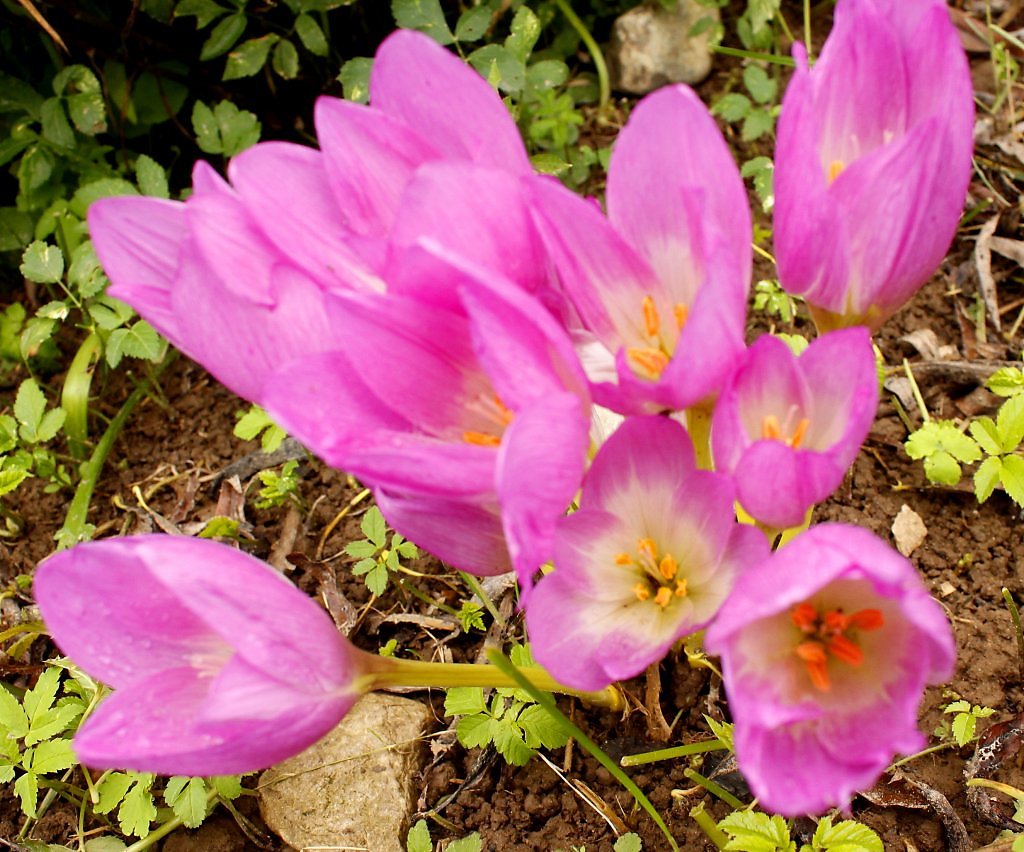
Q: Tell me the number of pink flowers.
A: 9